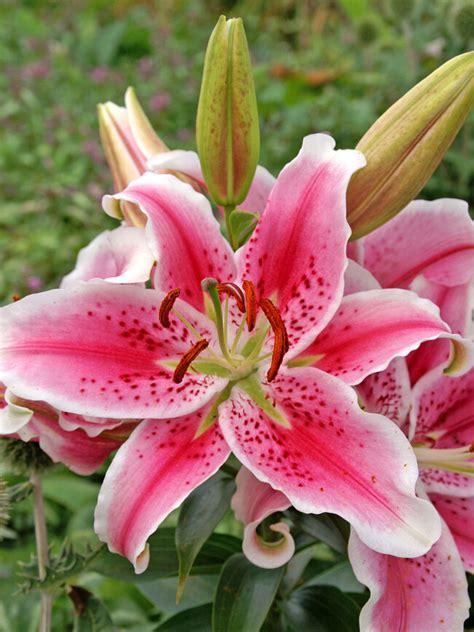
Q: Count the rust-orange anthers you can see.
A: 6